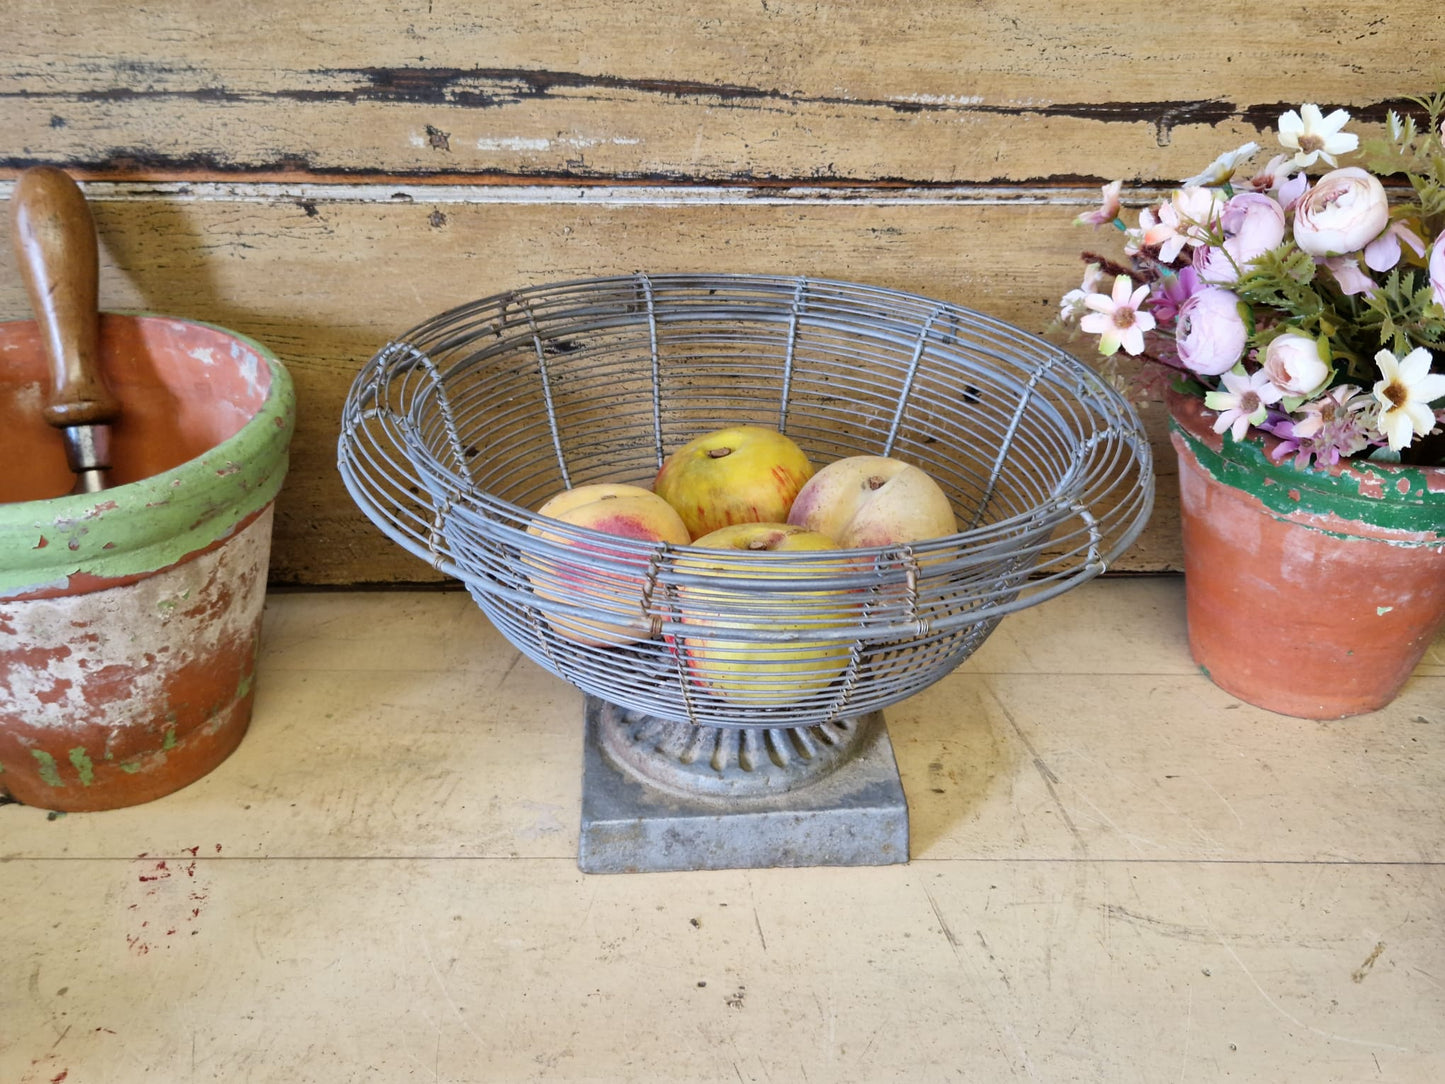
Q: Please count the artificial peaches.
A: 2